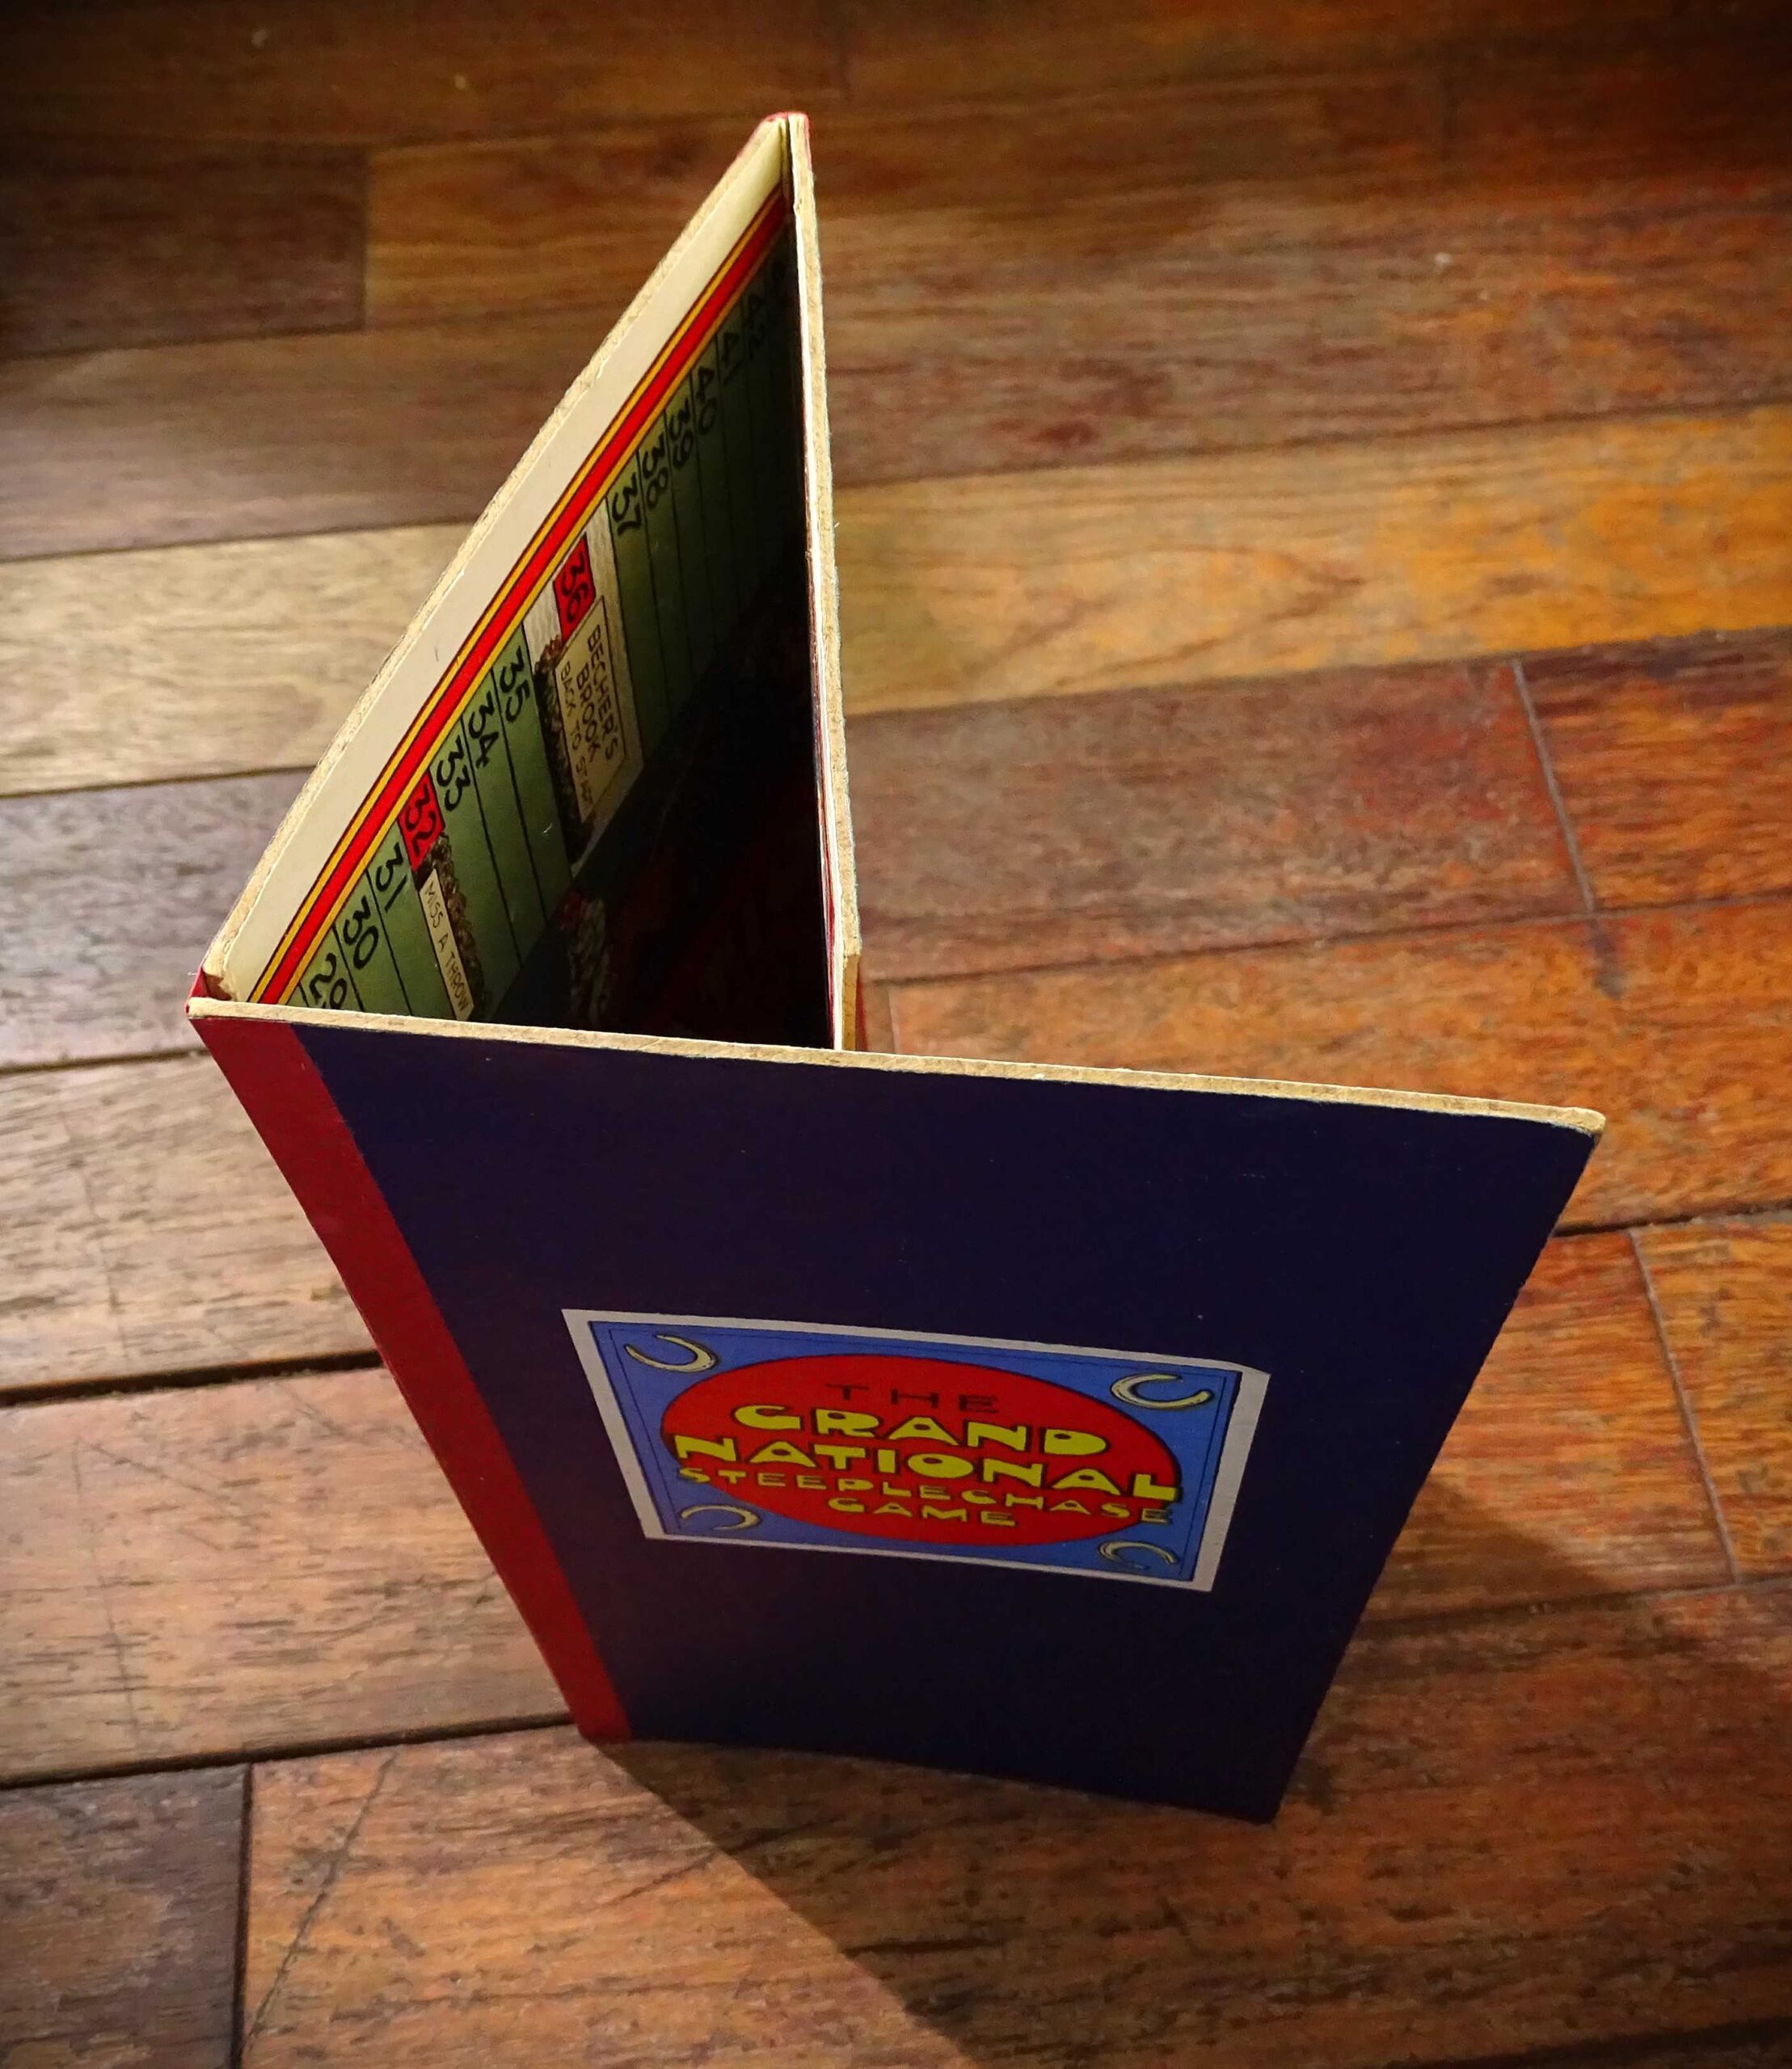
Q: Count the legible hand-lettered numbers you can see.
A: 14